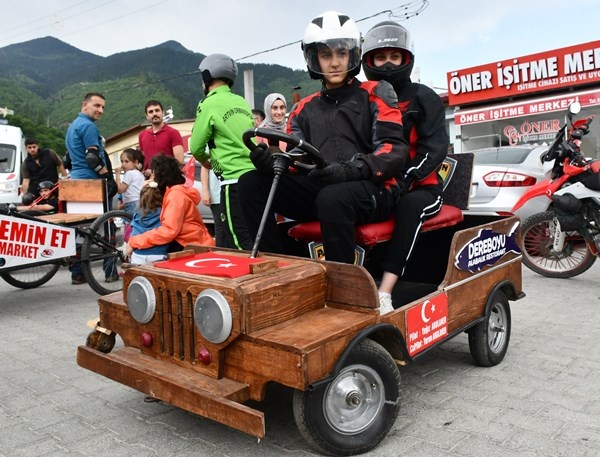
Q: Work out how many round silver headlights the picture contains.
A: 2